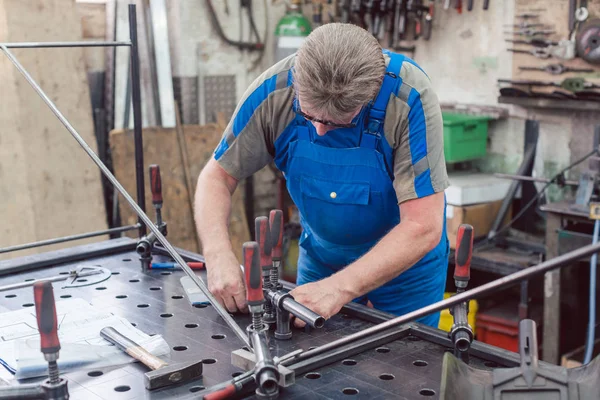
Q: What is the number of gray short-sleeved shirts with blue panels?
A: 1